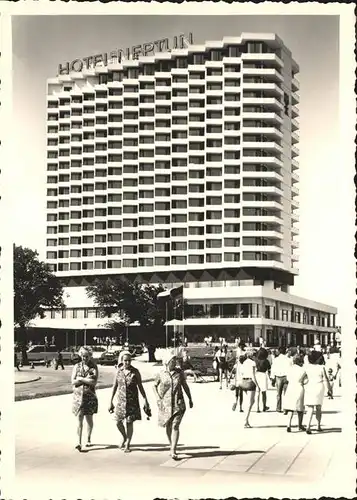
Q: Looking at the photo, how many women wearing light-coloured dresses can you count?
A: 2